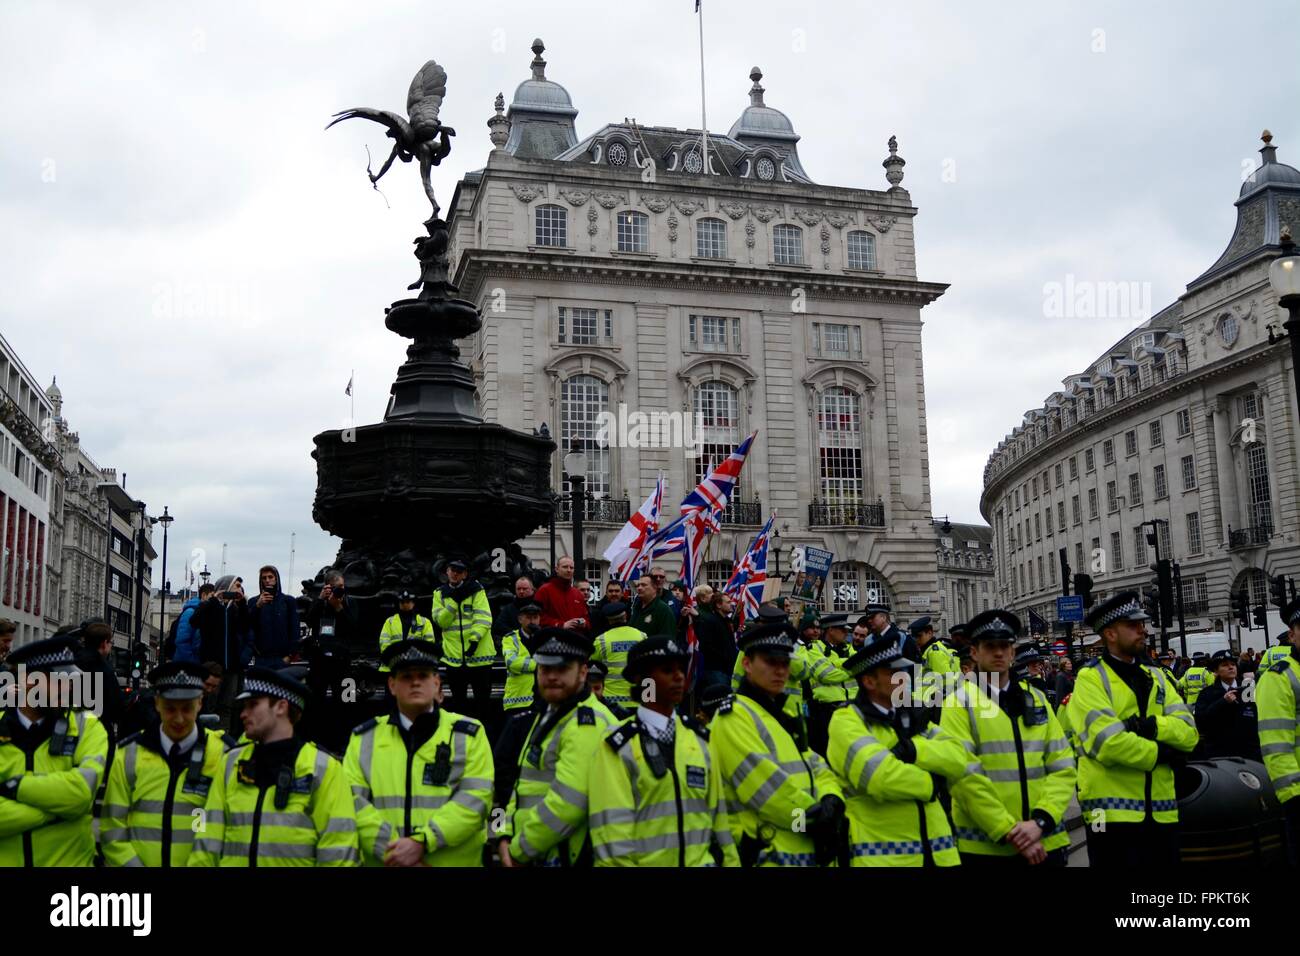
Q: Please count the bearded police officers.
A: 2